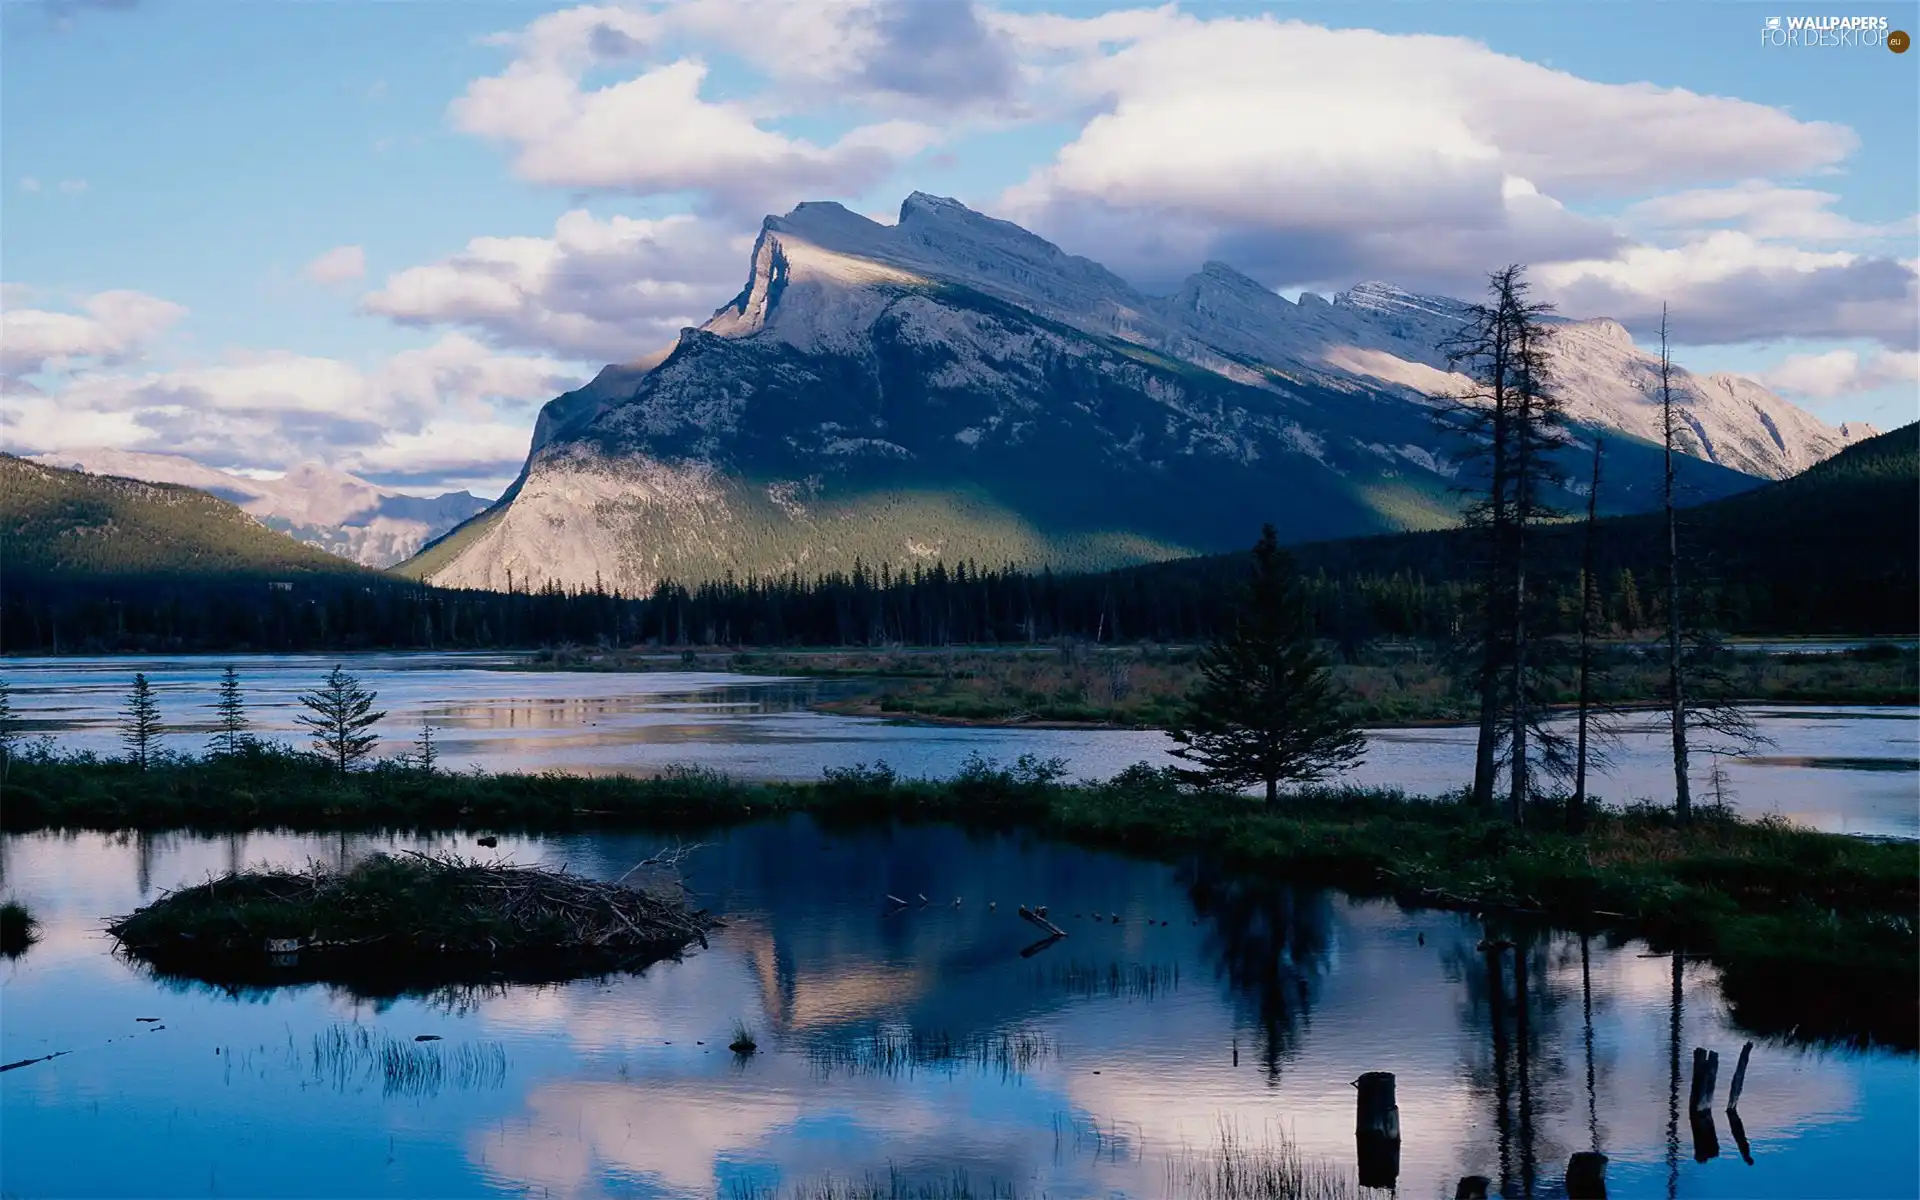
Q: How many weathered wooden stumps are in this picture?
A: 5